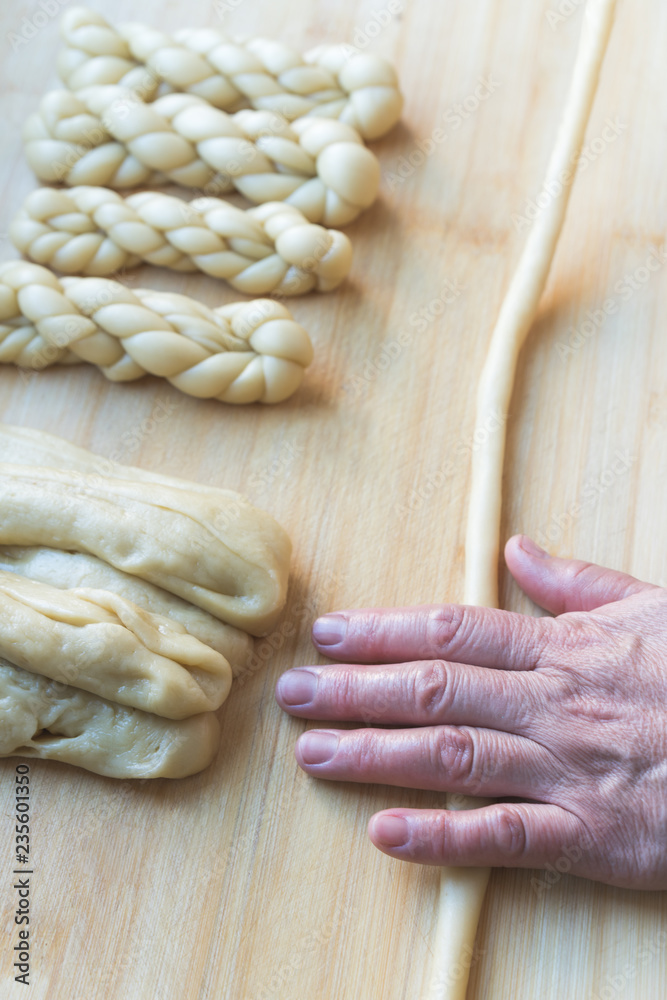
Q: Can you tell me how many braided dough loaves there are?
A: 4